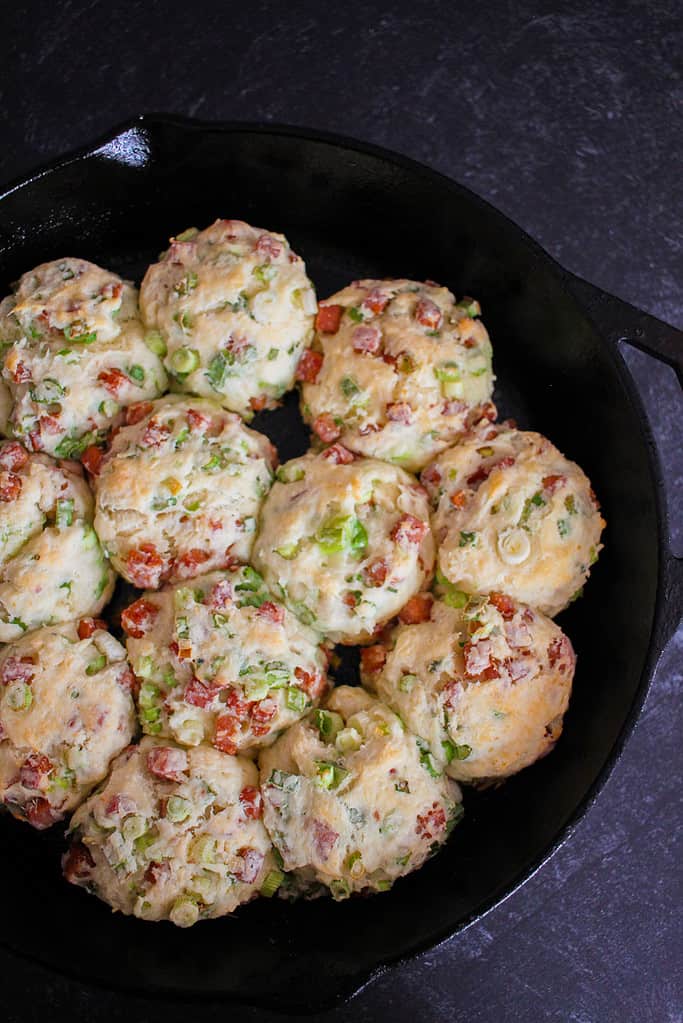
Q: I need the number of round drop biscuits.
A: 12